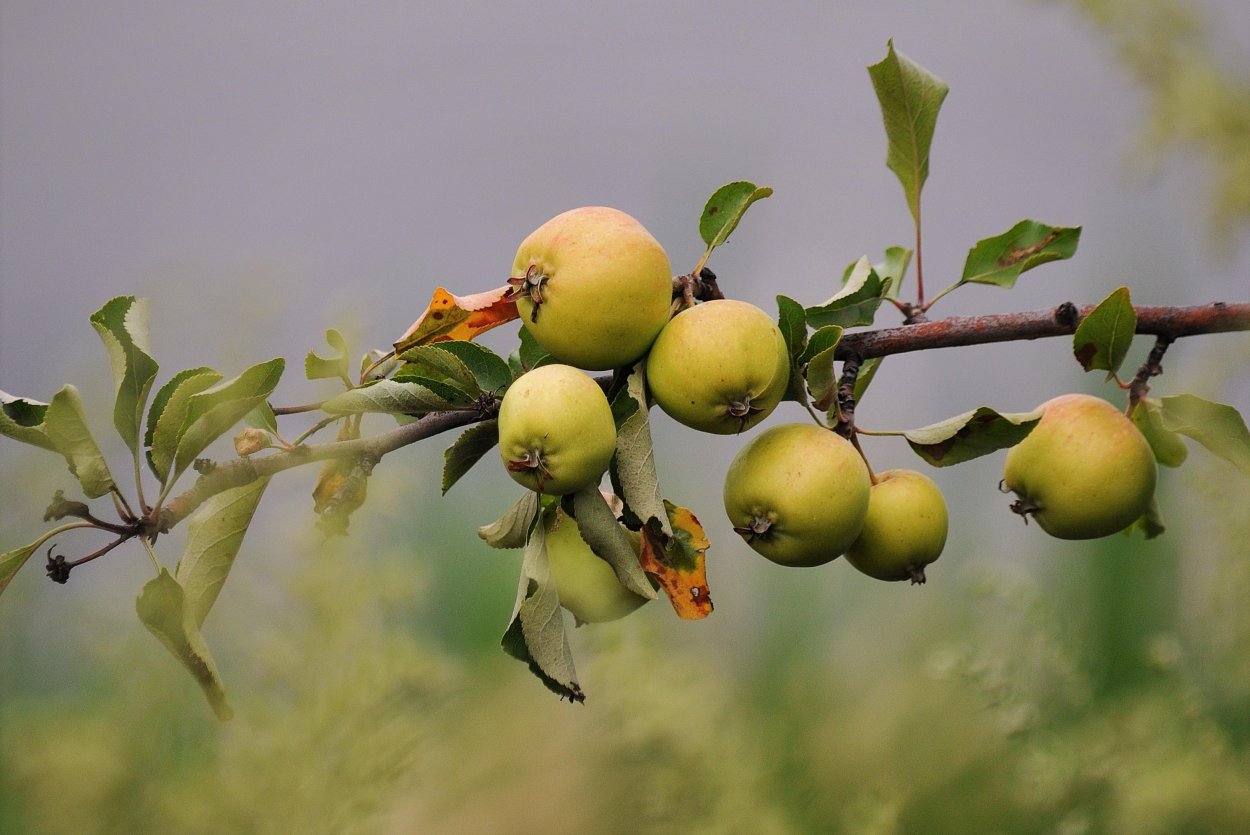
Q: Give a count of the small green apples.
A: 7